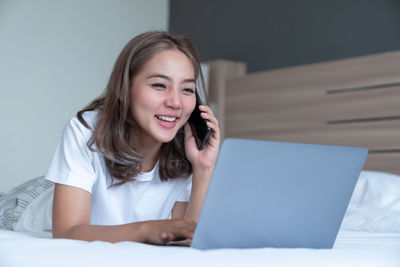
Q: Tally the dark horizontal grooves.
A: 3